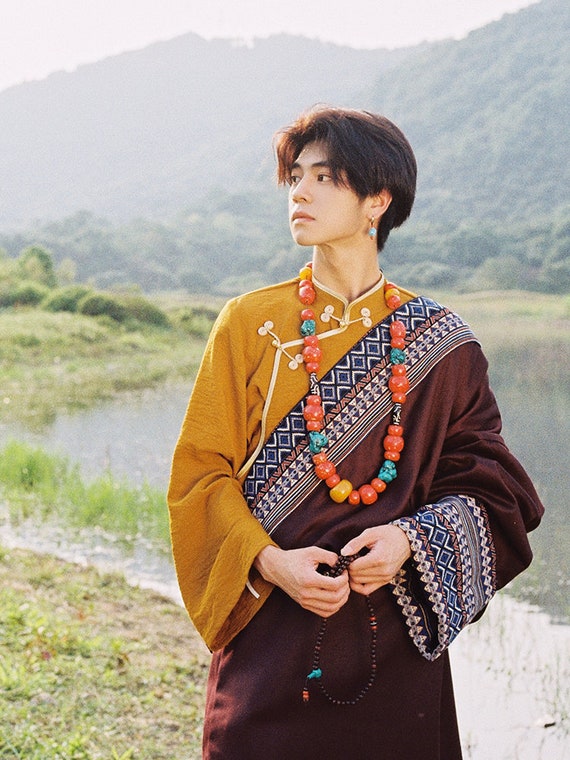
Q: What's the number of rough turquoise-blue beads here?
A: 4